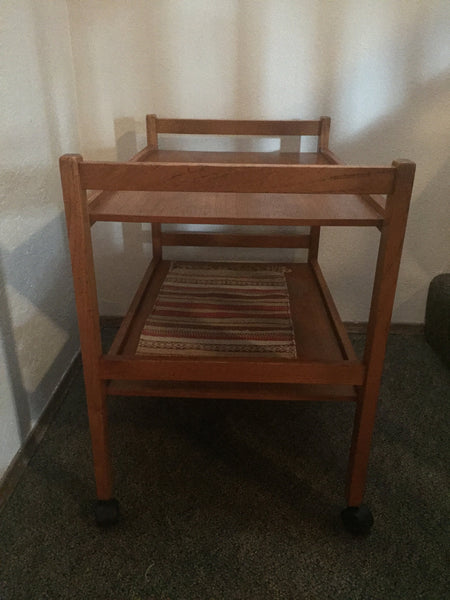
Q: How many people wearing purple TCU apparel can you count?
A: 0